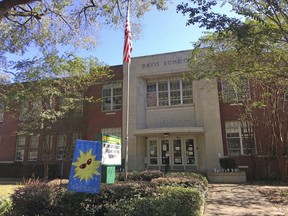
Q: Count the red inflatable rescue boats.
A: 0